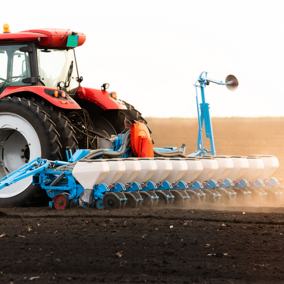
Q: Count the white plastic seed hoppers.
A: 12